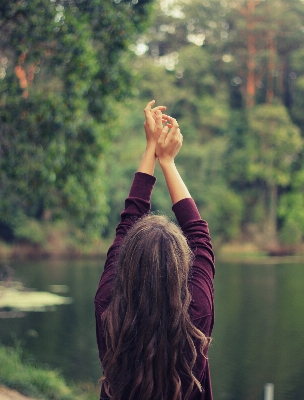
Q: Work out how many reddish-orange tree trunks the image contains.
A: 2